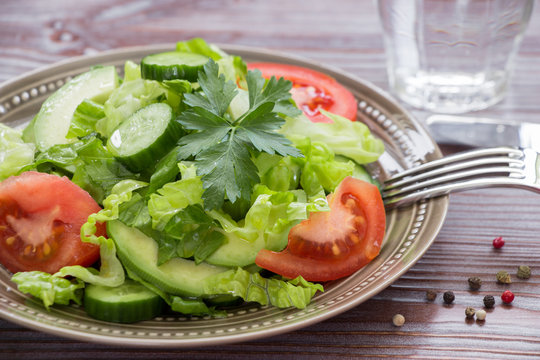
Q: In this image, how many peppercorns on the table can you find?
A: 11